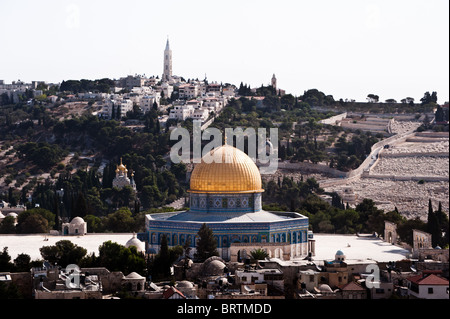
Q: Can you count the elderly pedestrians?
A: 0